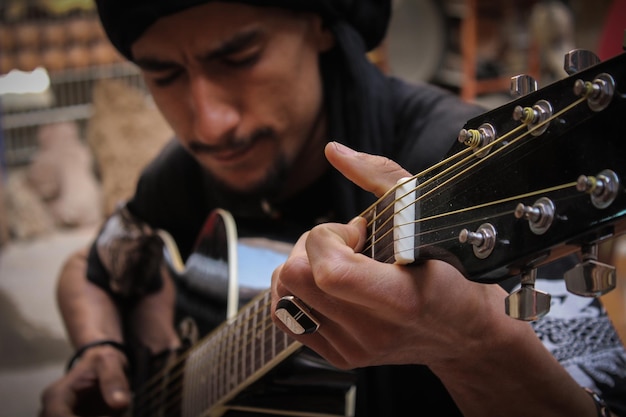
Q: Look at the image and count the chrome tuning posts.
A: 6